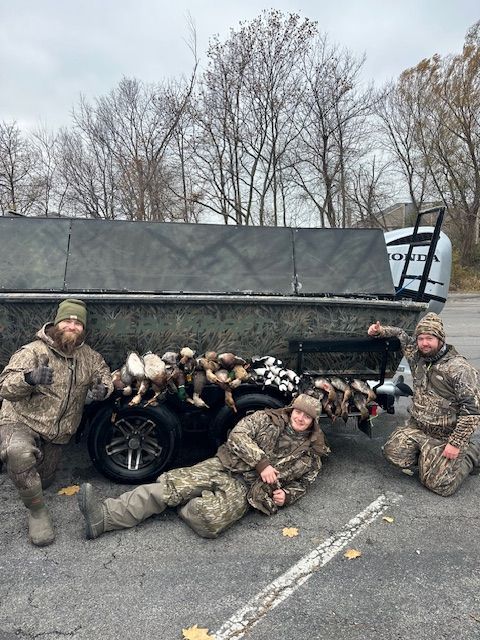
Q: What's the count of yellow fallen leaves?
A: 5